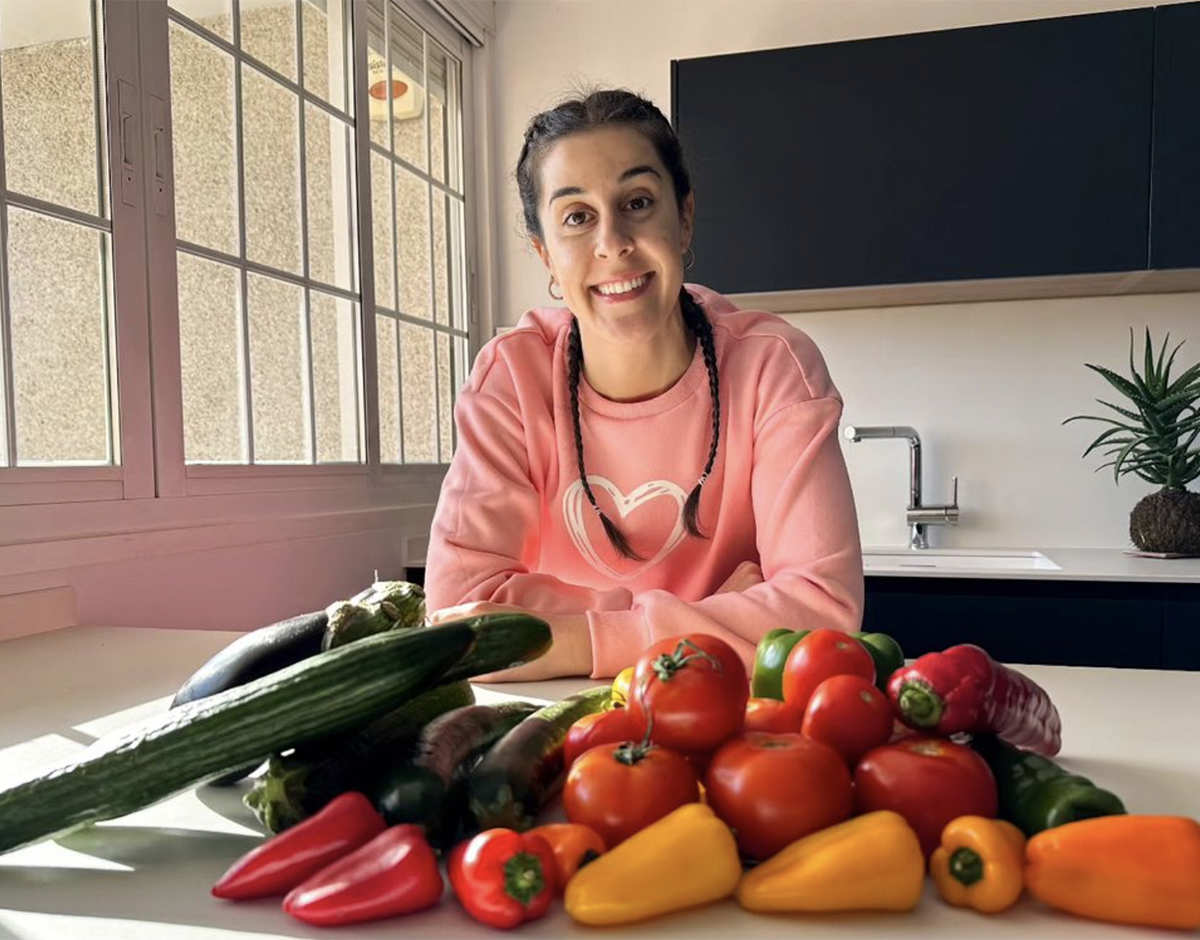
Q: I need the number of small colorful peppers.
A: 8